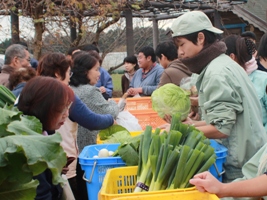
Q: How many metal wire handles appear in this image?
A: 2